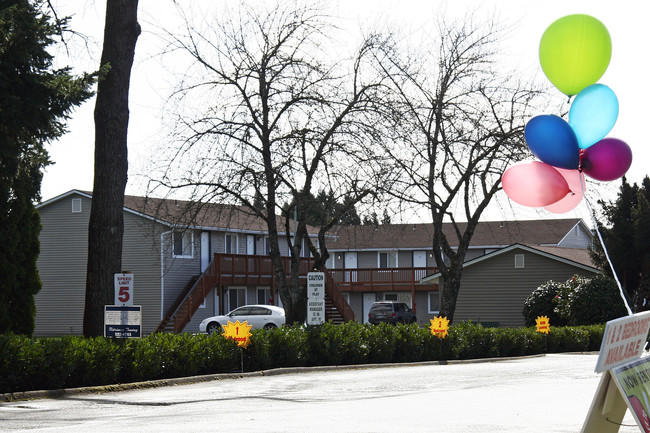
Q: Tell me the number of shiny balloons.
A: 6